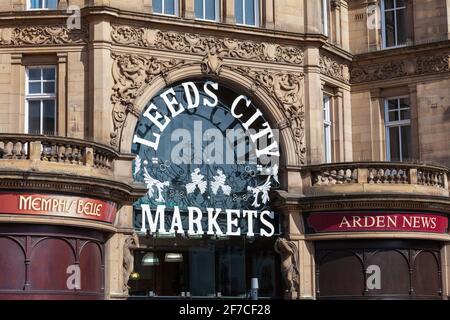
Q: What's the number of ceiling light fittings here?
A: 2